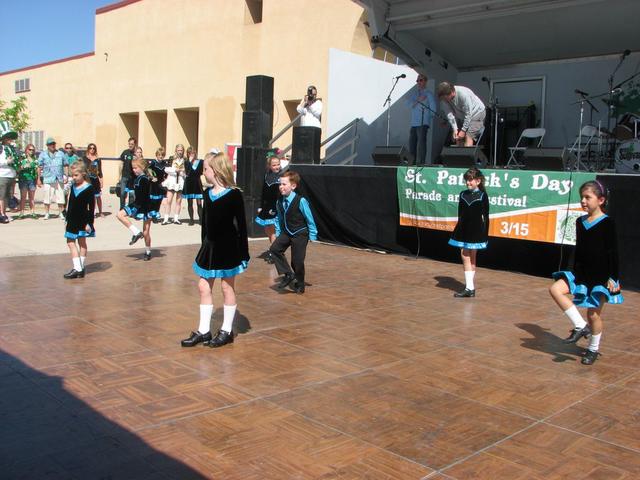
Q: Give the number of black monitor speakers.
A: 3